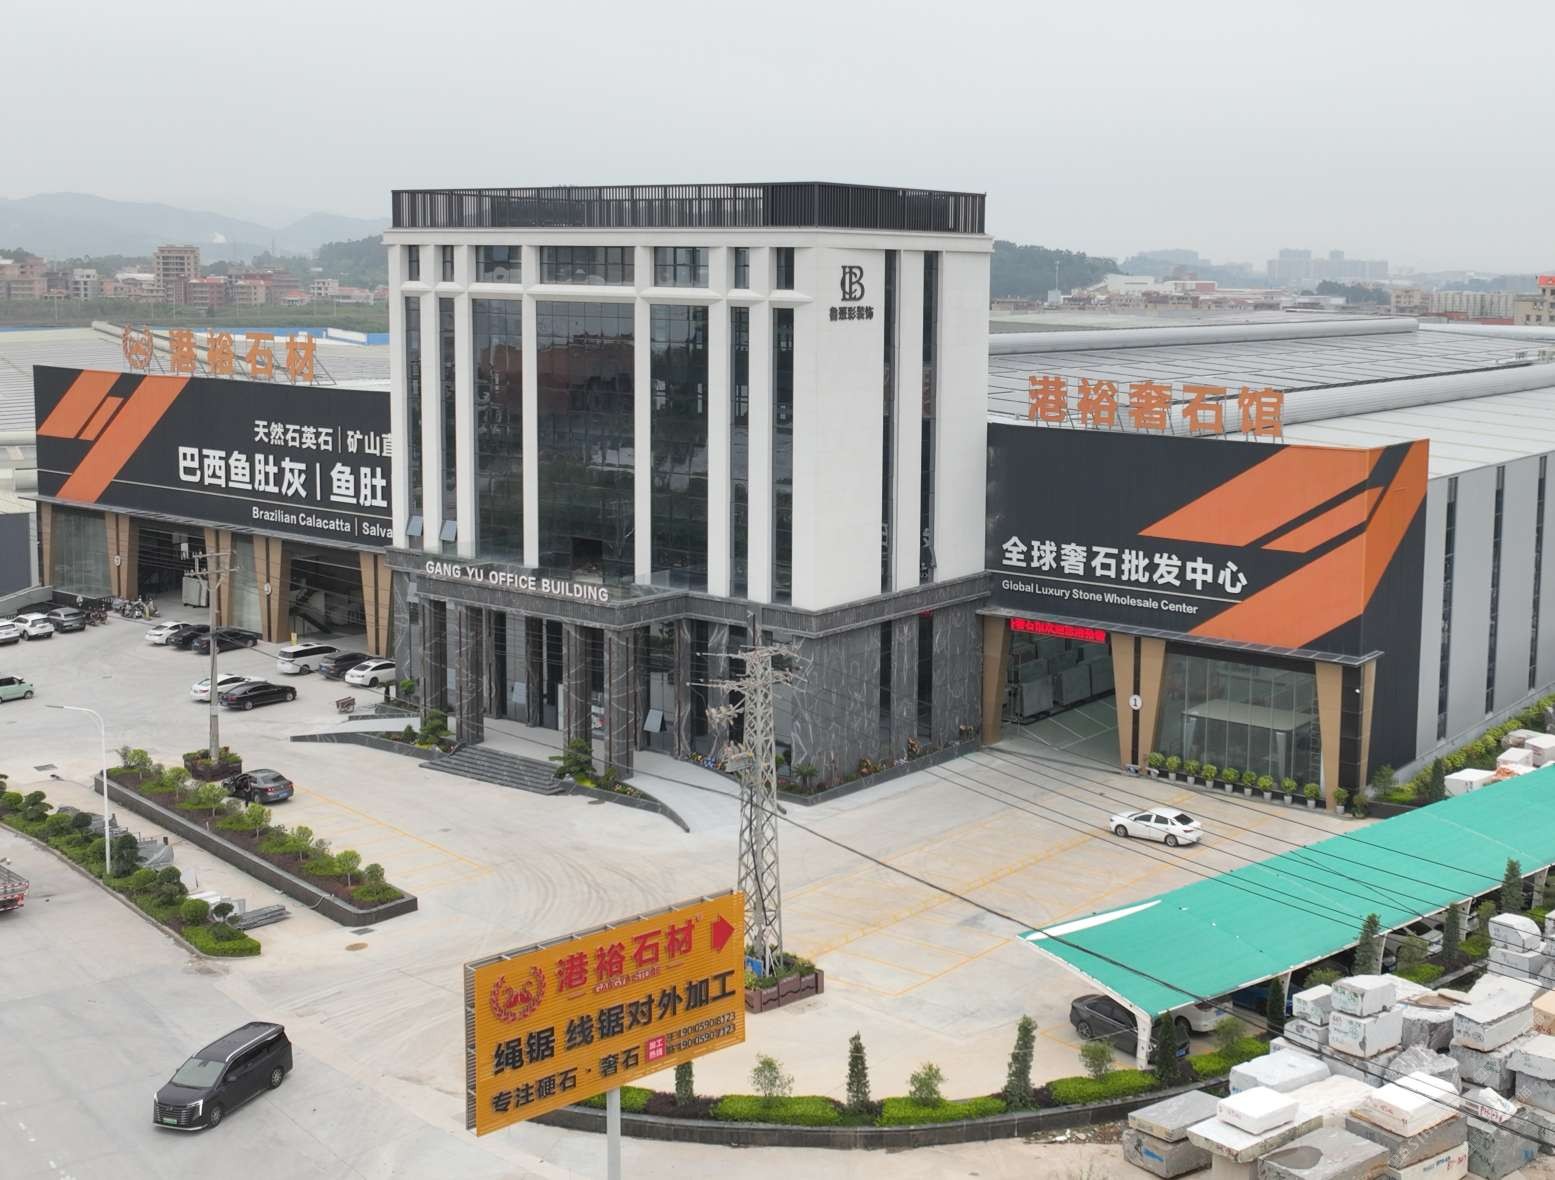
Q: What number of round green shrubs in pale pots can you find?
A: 10